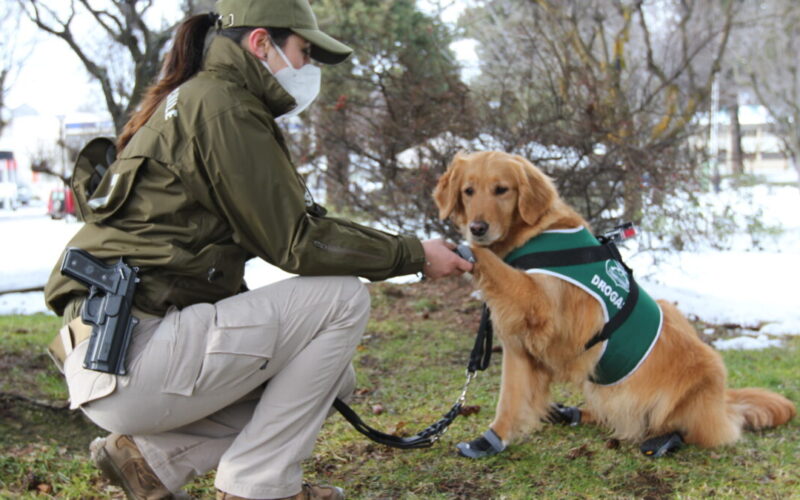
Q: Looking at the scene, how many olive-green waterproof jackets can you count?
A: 1